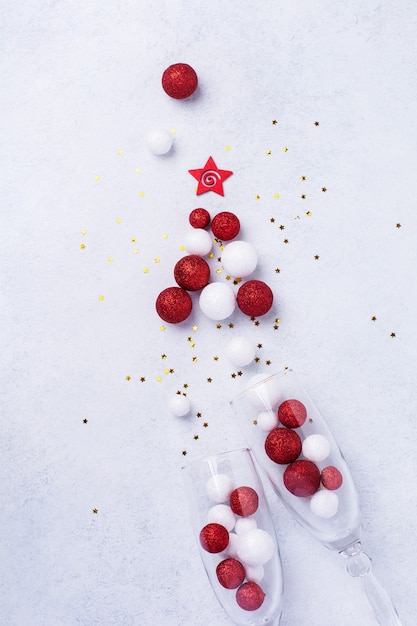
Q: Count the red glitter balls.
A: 14